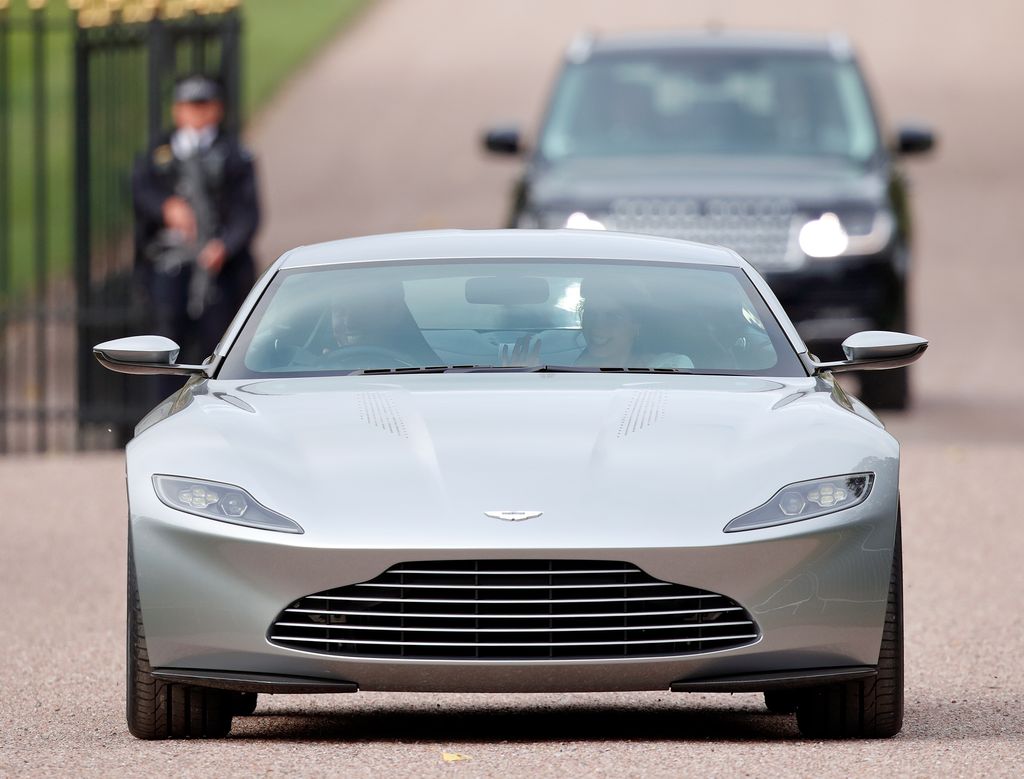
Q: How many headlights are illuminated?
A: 2